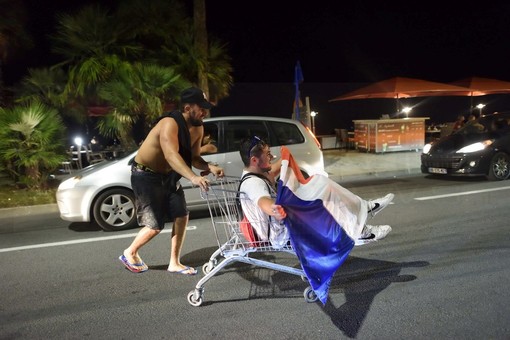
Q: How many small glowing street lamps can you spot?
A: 4